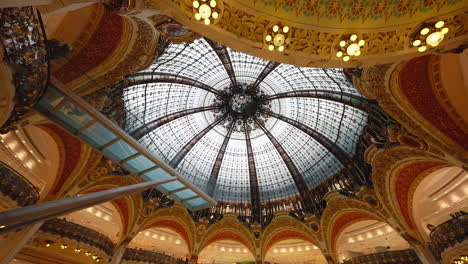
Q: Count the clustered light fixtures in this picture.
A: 4